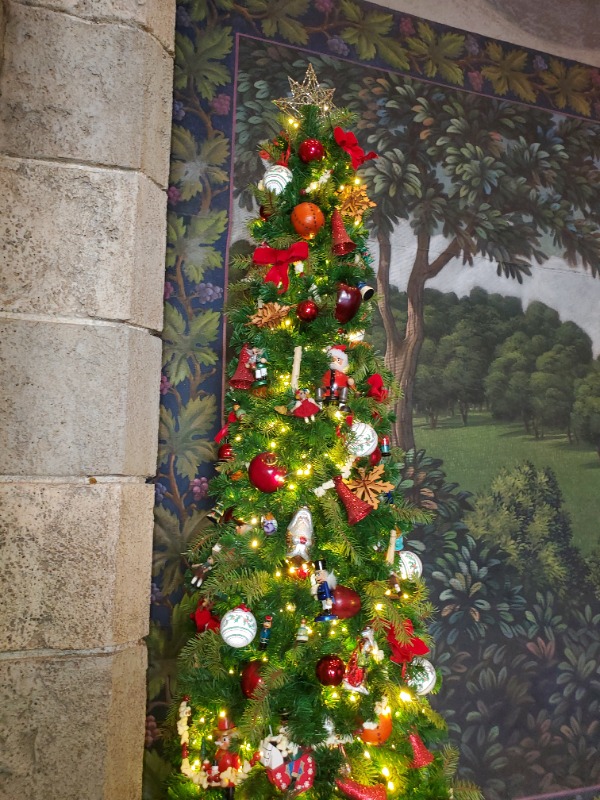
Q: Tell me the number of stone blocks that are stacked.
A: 6